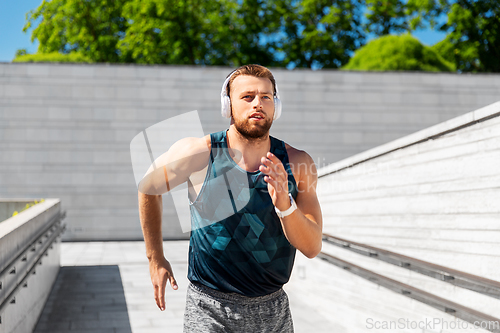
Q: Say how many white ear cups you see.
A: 2